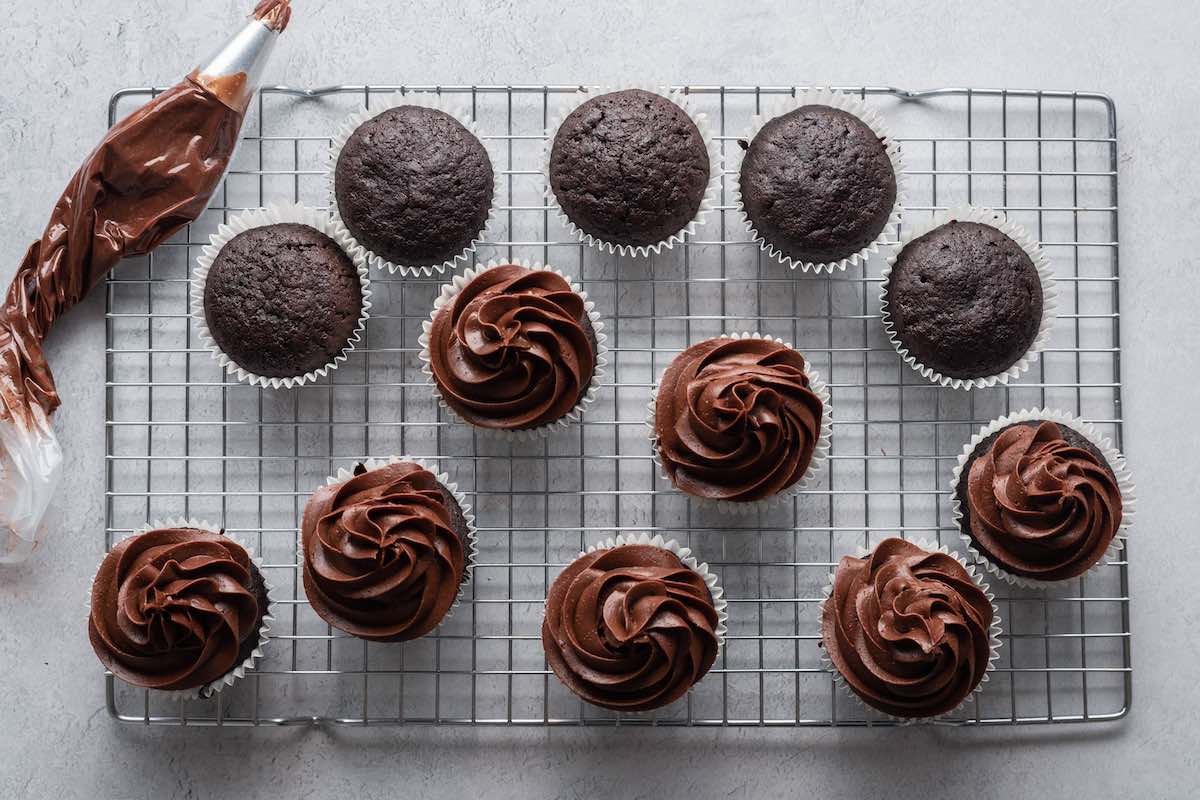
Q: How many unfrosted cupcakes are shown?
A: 5